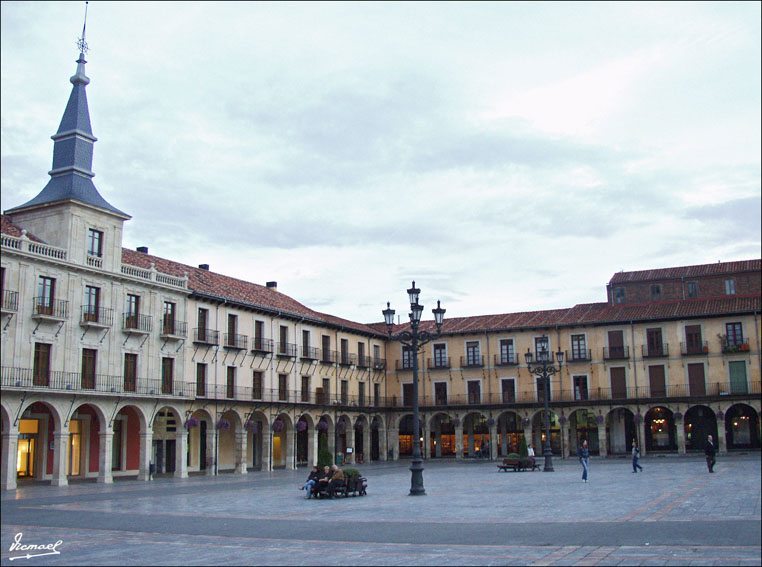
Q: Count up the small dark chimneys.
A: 3